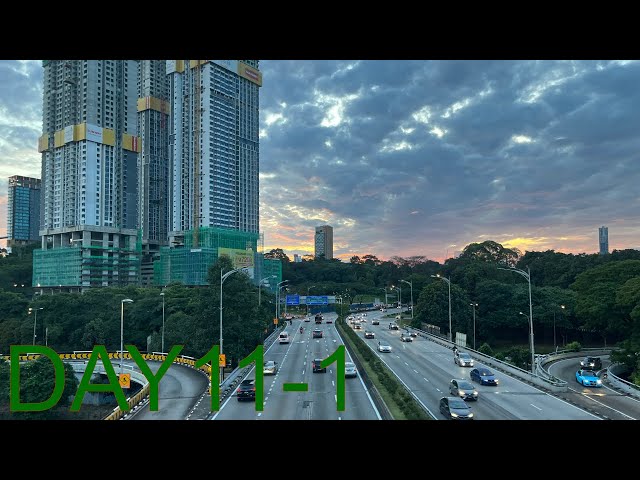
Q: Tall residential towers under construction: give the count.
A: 3